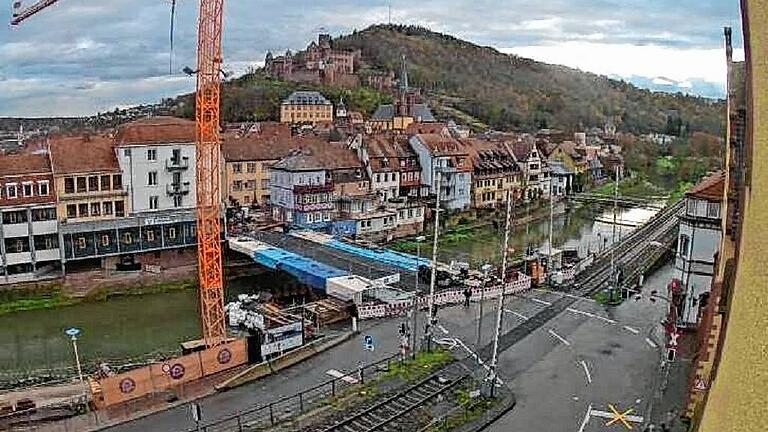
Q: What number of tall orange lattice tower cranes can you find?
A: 1